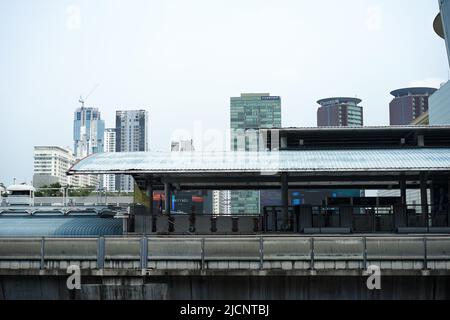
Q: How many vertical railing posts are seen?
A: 8